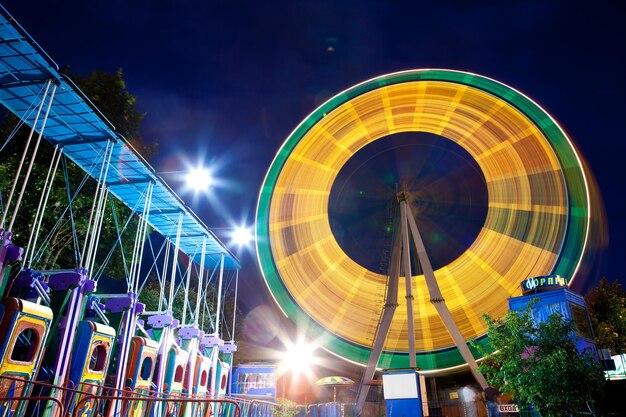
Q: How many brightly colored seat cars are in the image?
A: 6